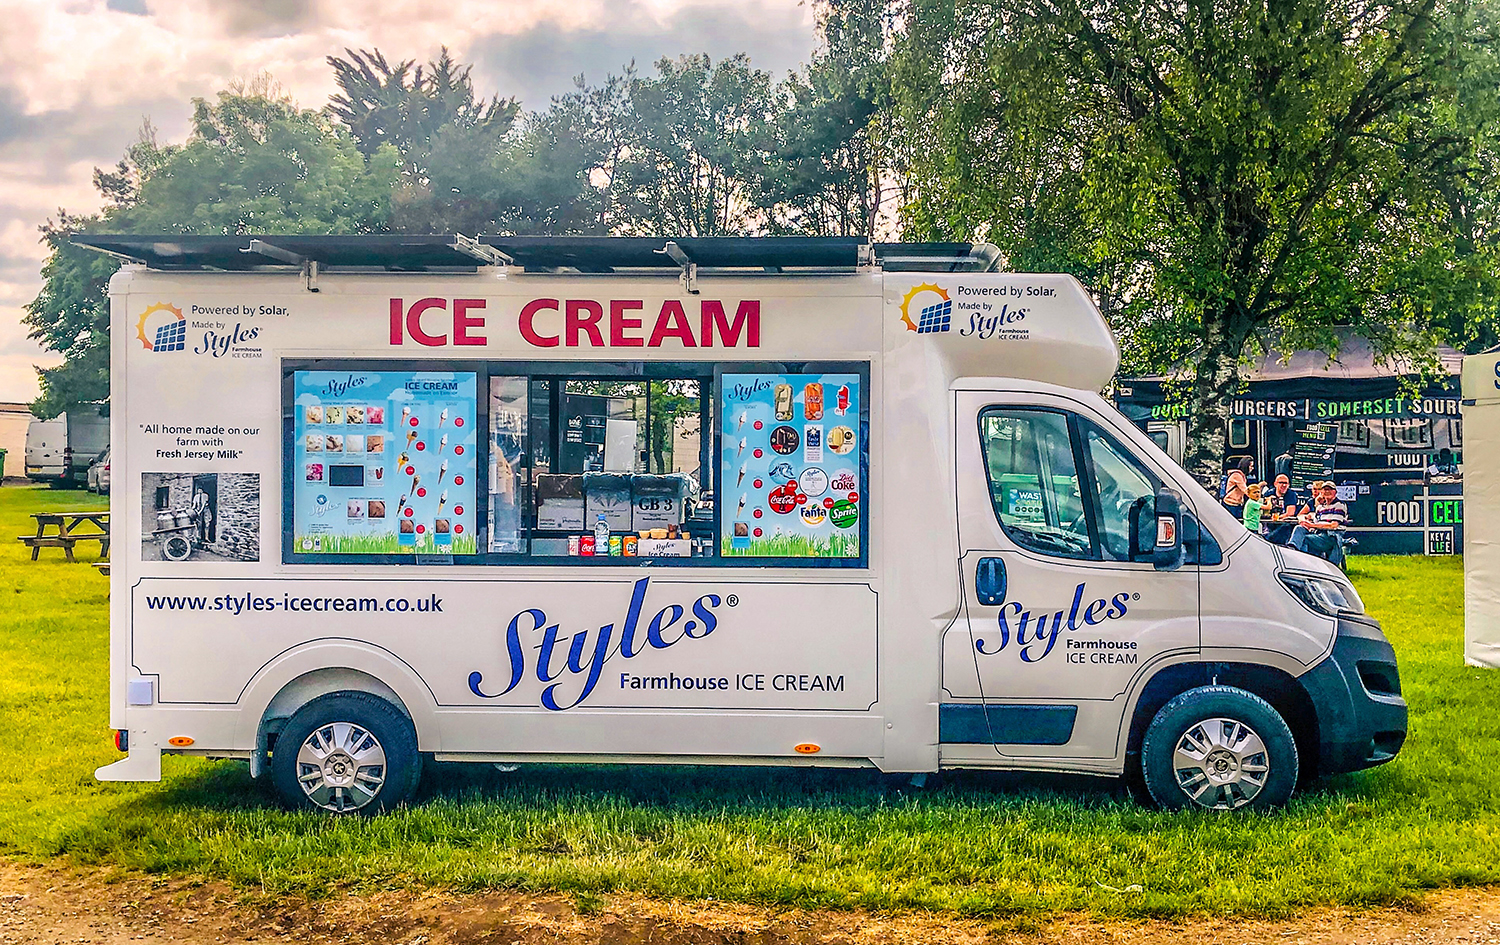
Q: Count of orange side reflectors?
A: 2